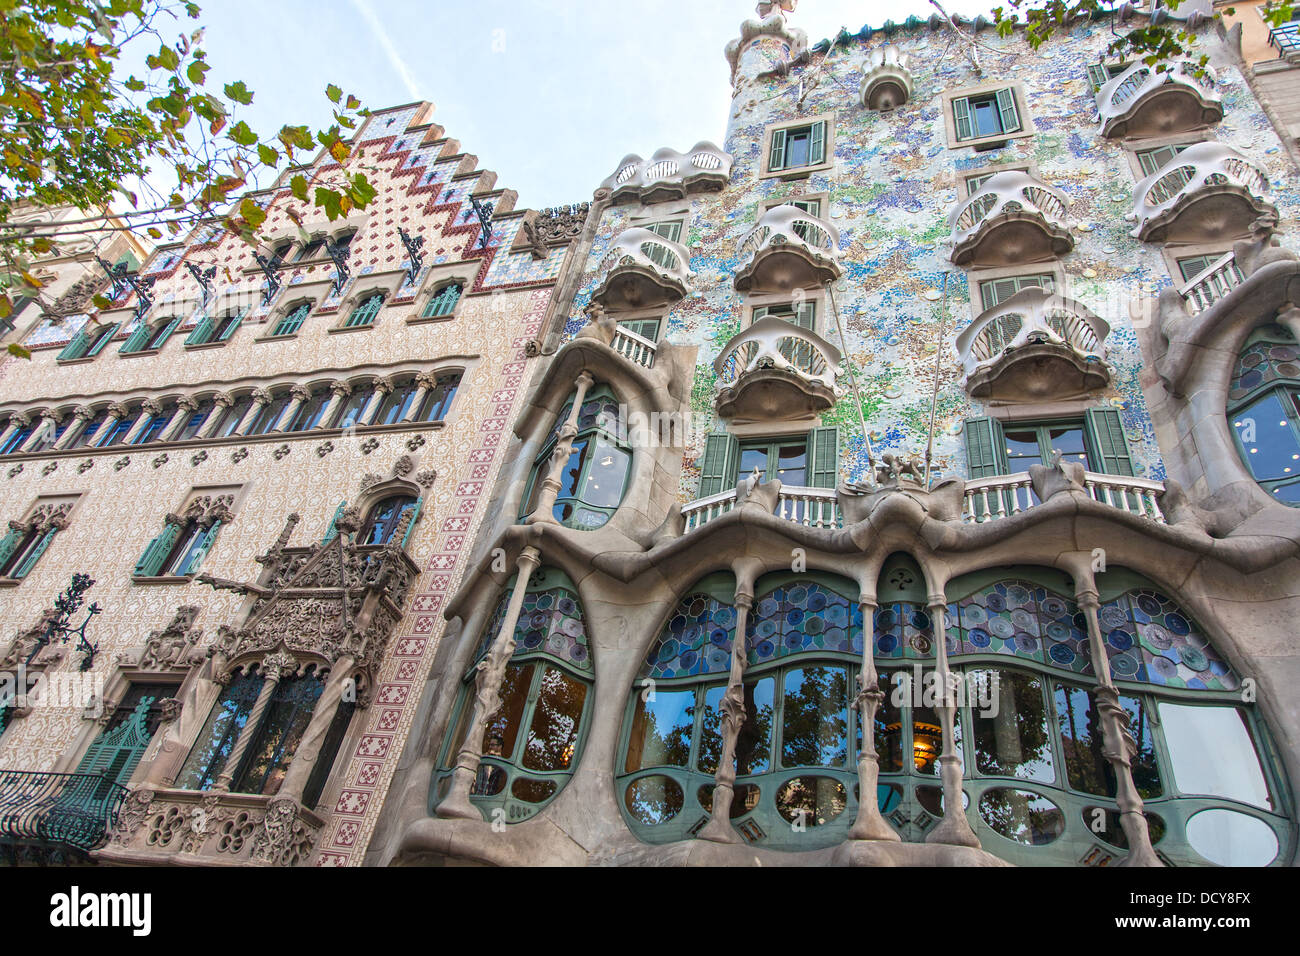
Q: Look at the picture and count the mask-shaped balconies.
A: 7